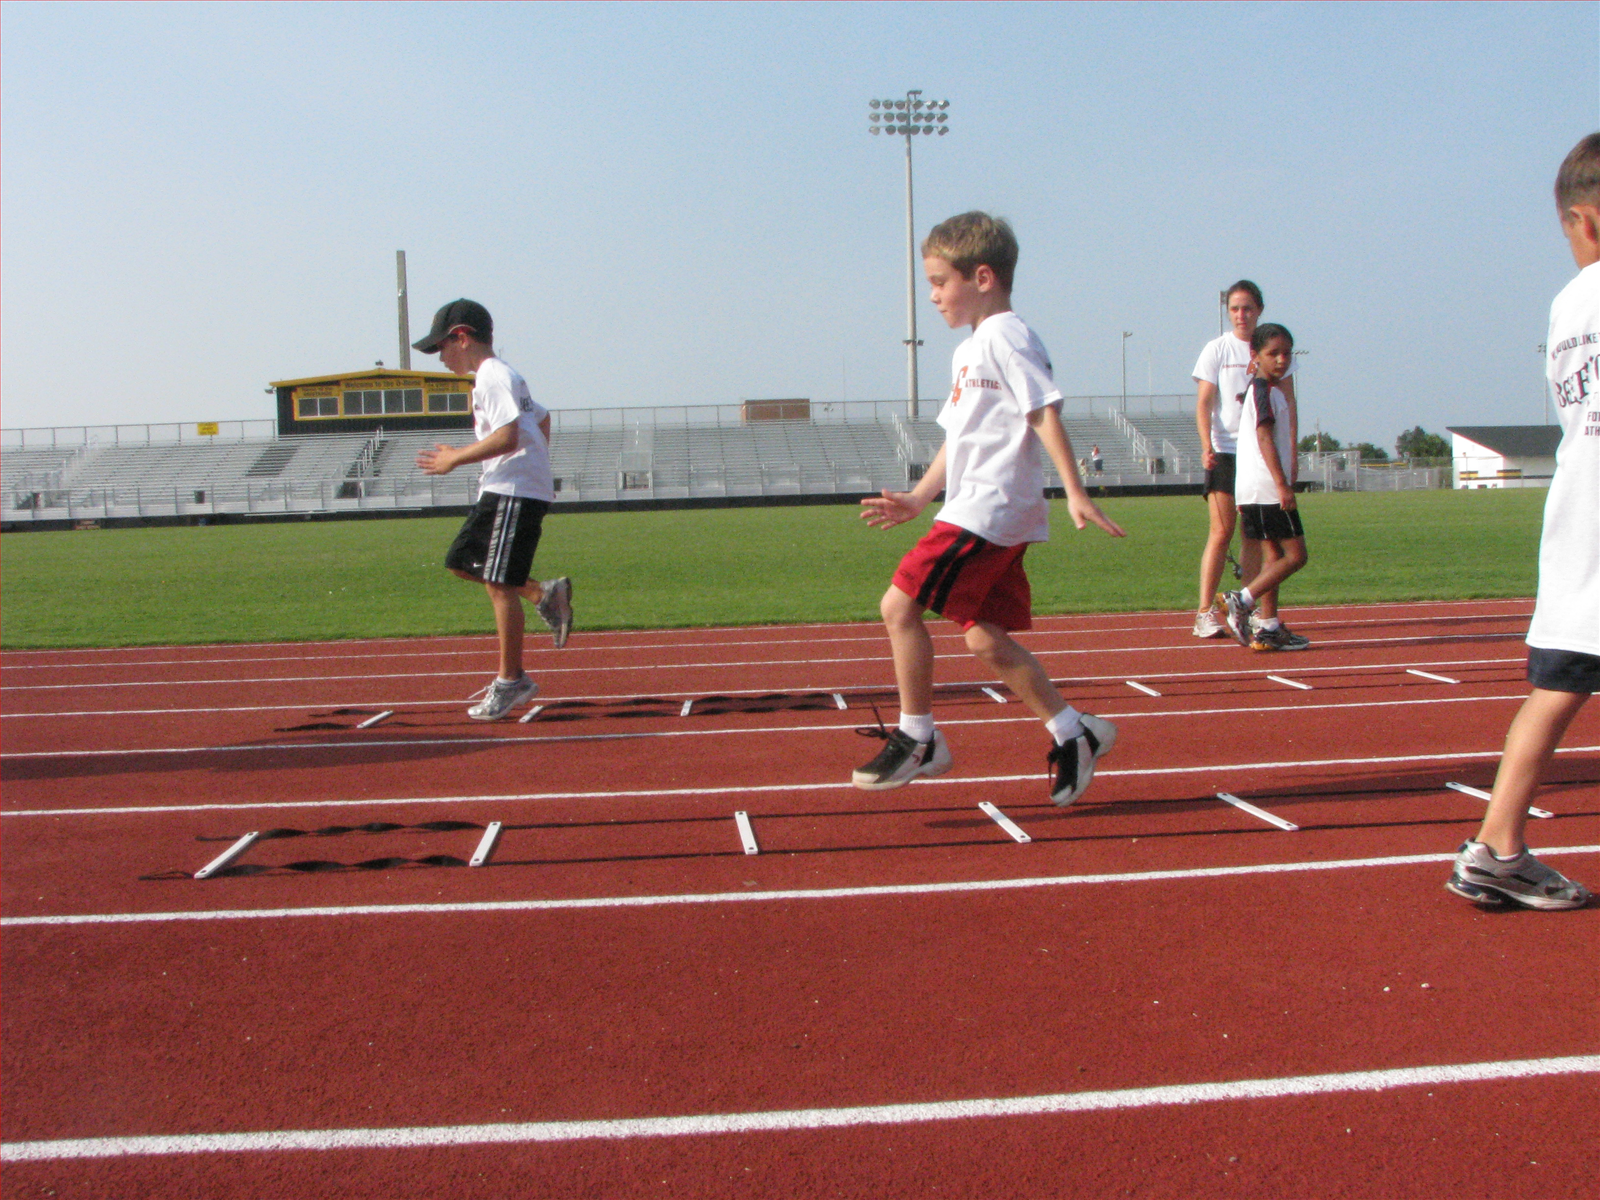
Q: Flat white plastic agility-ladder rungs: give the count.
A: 14